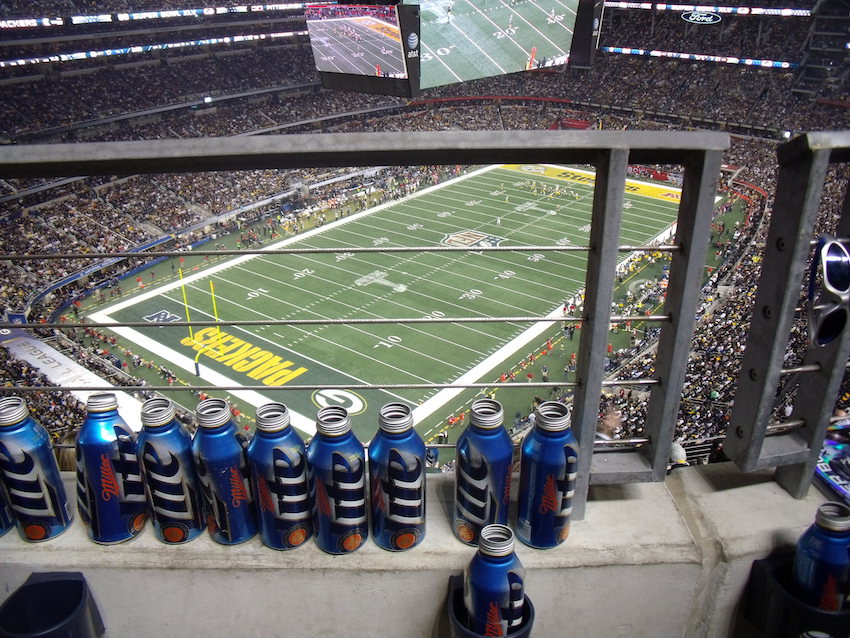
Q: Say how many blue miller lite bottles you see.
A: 12